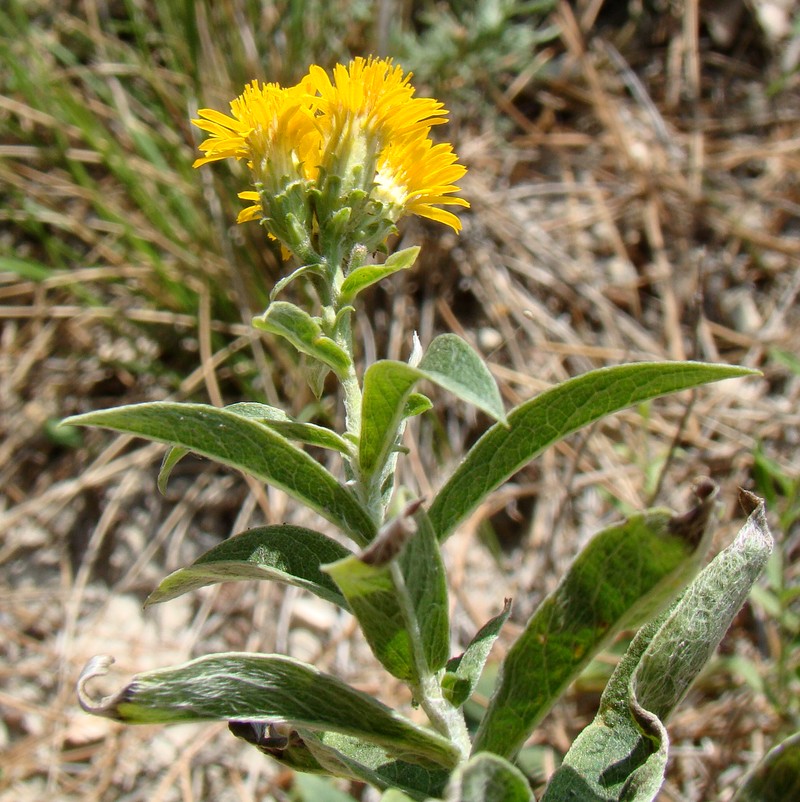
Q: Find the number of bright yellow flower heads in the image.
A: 3